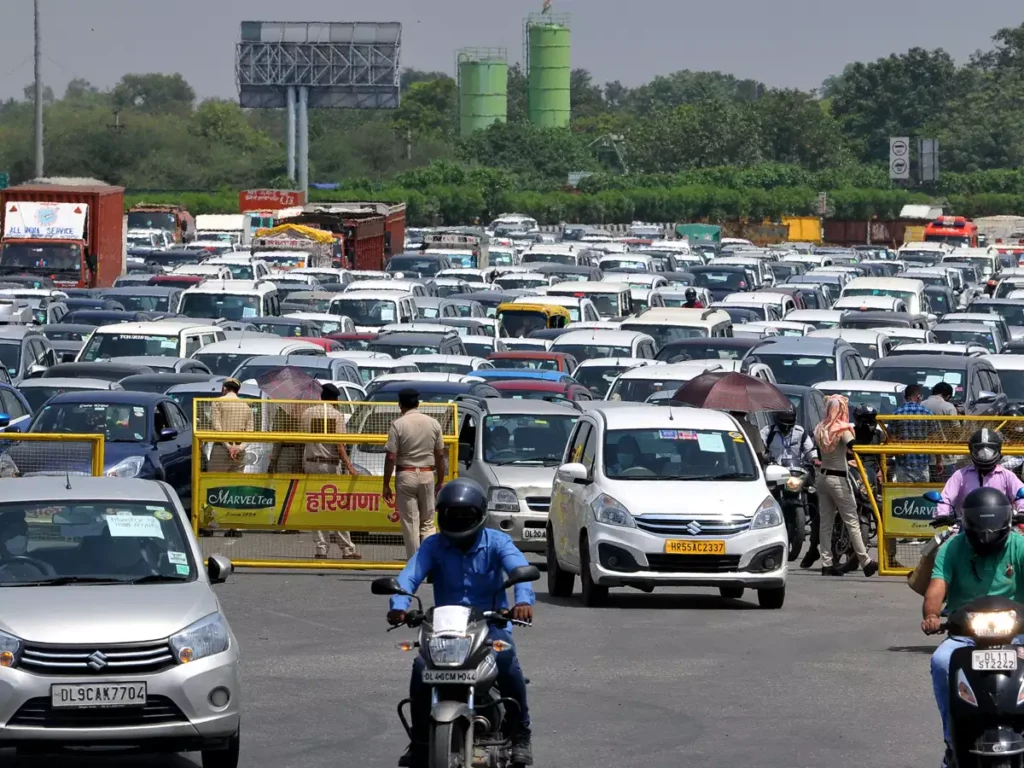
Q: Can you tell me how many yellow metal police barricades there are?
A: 3